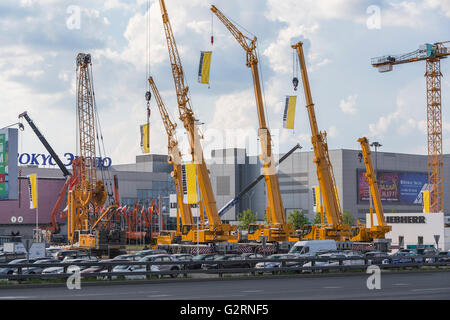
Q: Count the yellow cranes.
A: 7